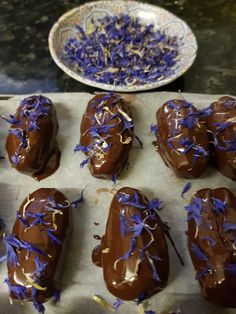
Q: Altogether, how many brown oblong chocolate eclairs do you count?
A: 7